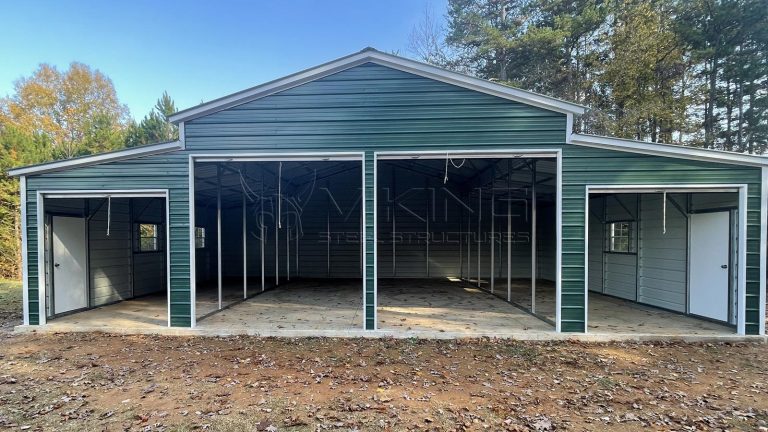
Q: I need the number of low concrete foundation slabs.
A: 1